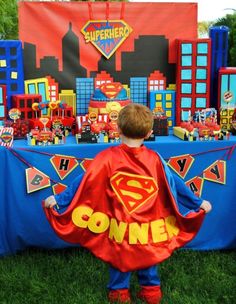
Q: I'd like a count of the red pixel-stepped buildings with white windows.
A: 3